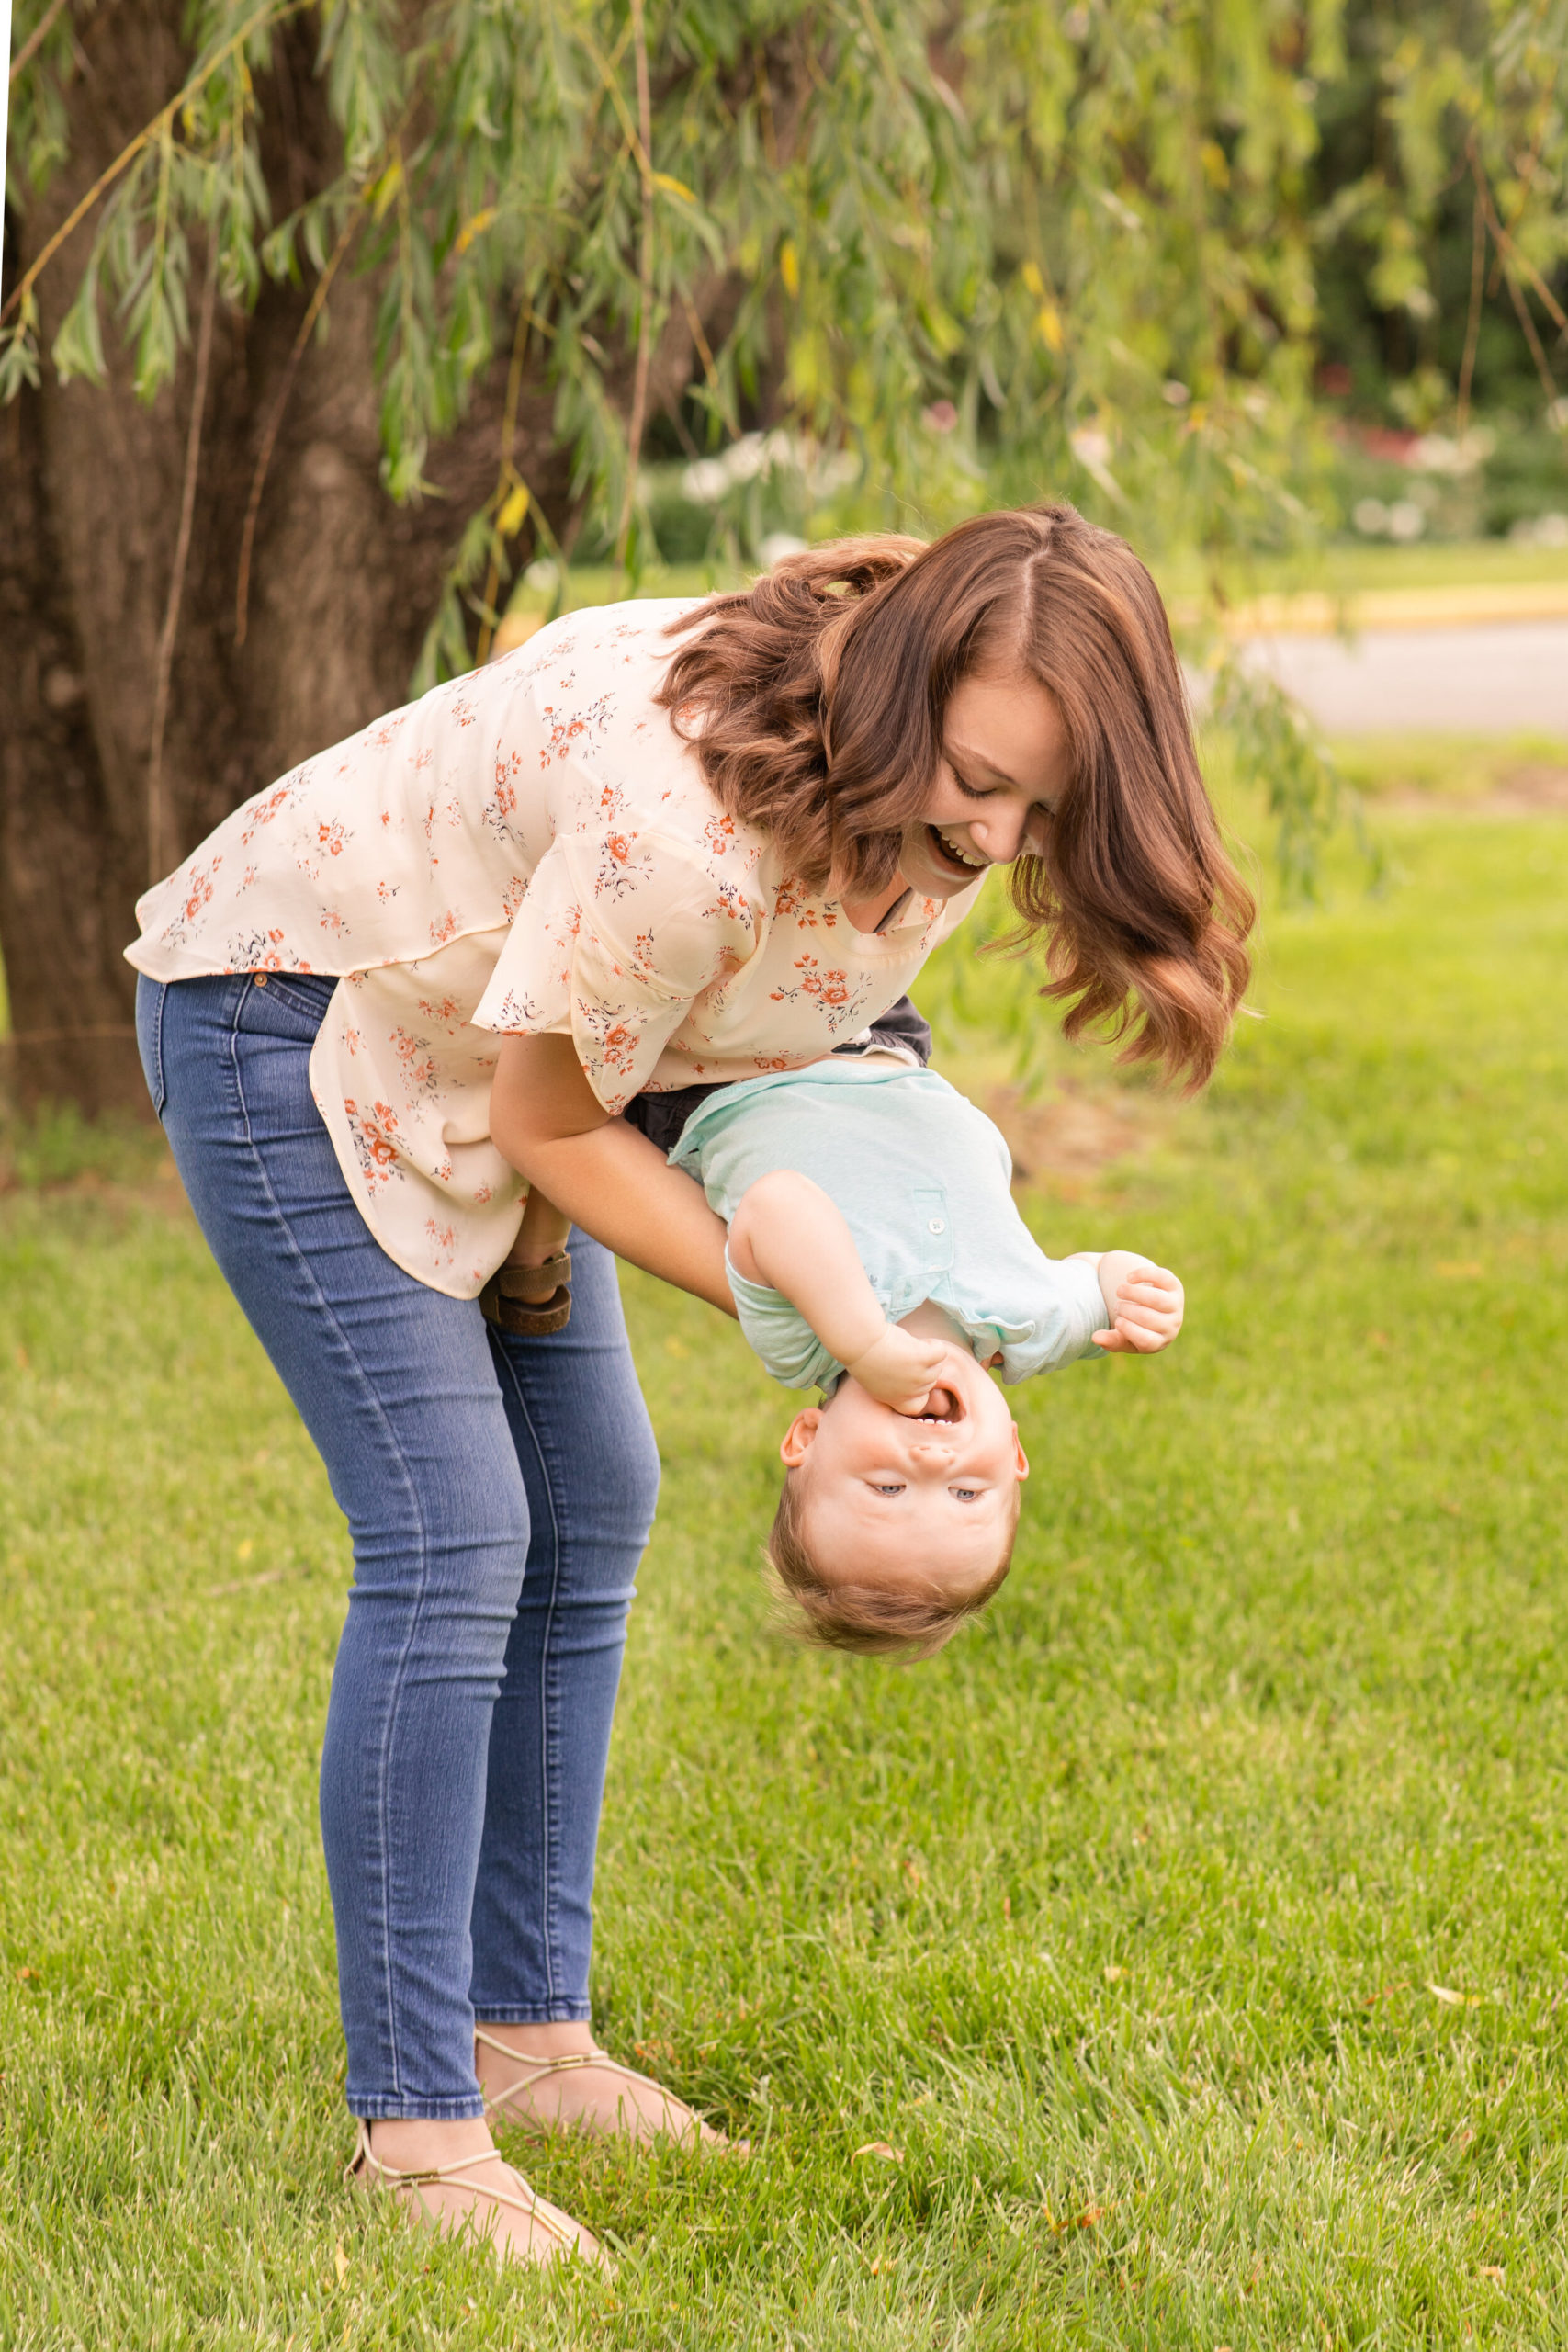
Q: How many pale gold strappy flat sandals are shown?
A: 2